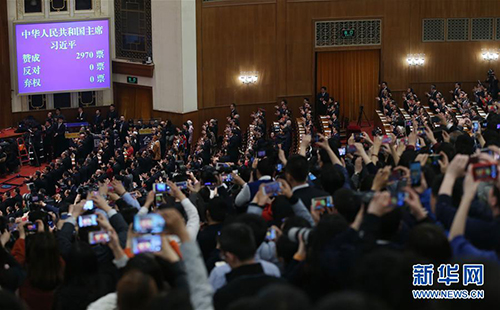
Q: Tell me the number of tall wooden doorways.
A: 2